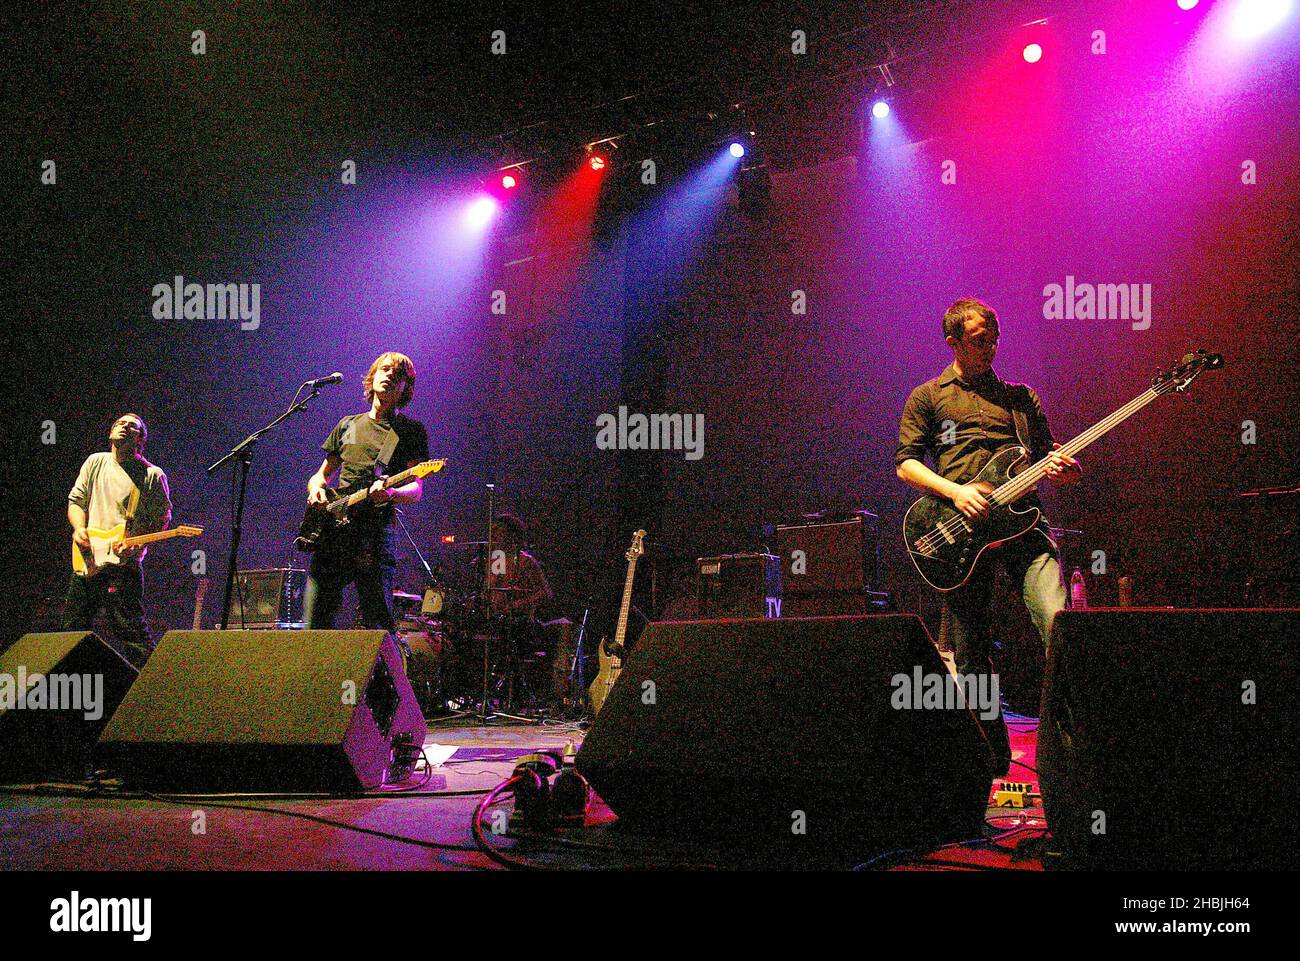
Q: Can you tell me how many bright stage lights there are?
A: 8